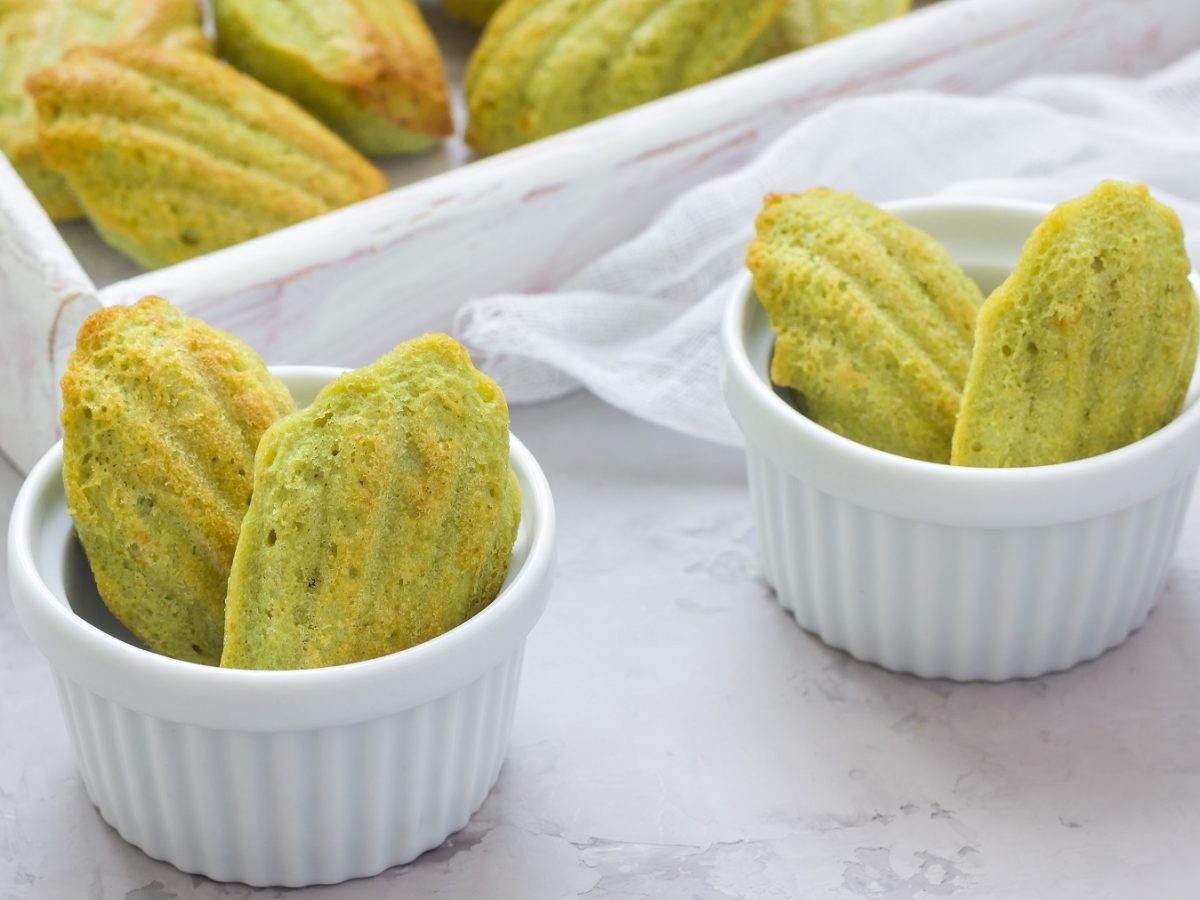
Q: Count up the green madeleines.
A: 10